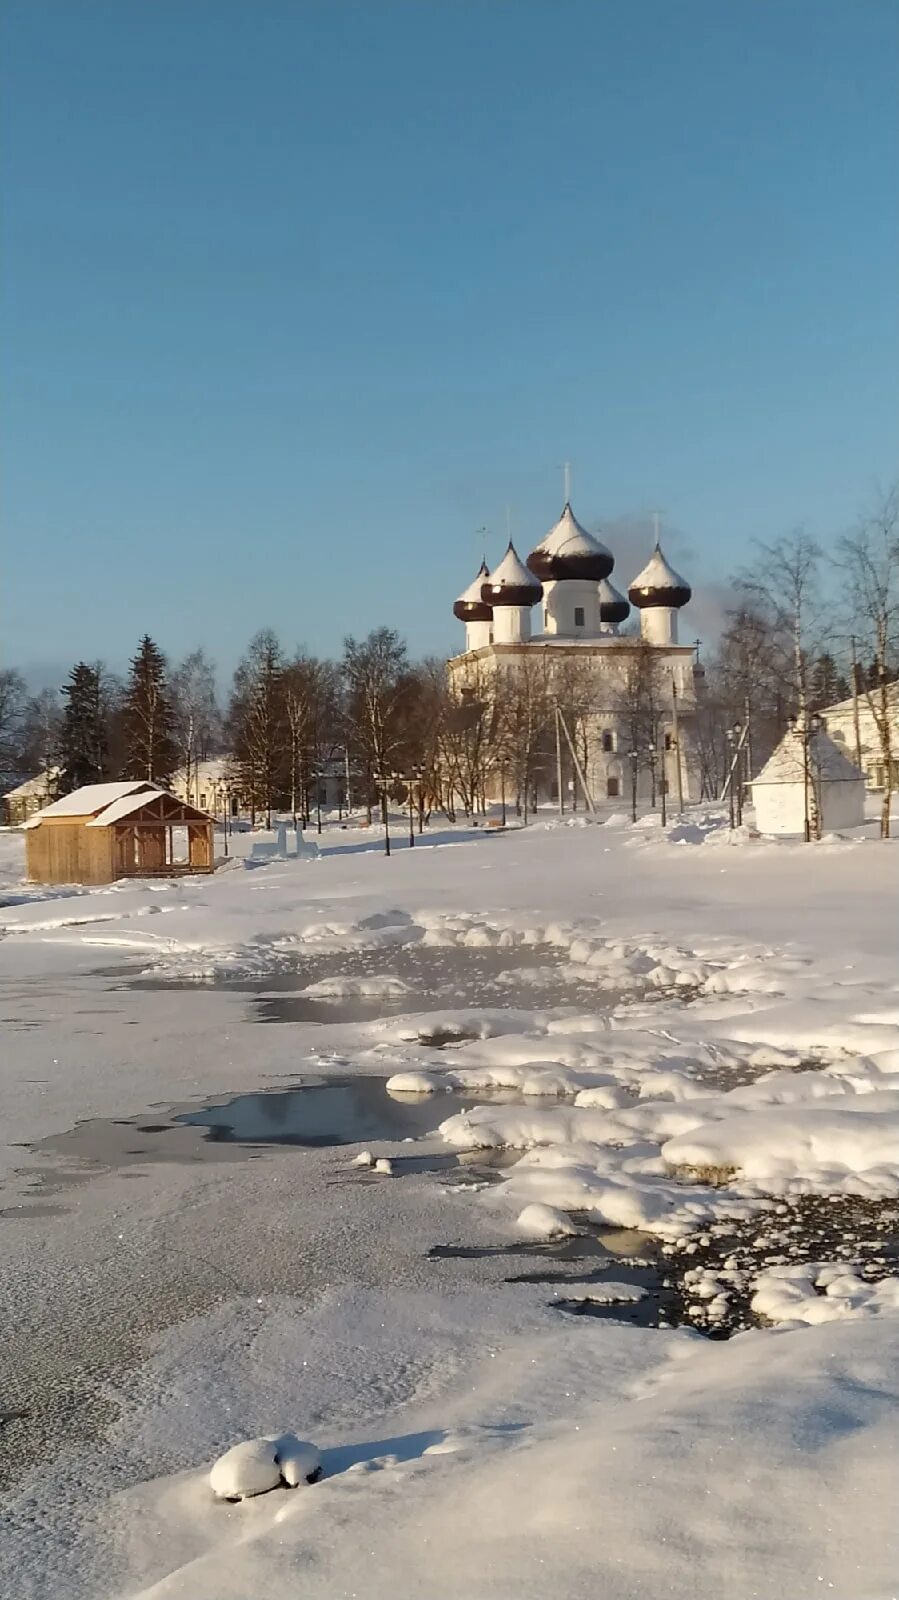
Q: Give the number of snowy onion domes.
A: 5